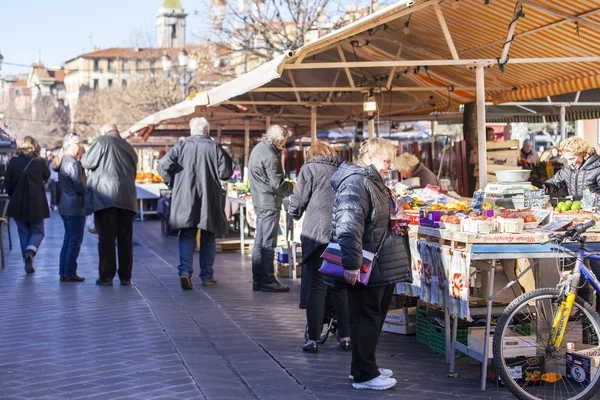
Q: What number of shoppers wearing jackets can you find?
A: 7